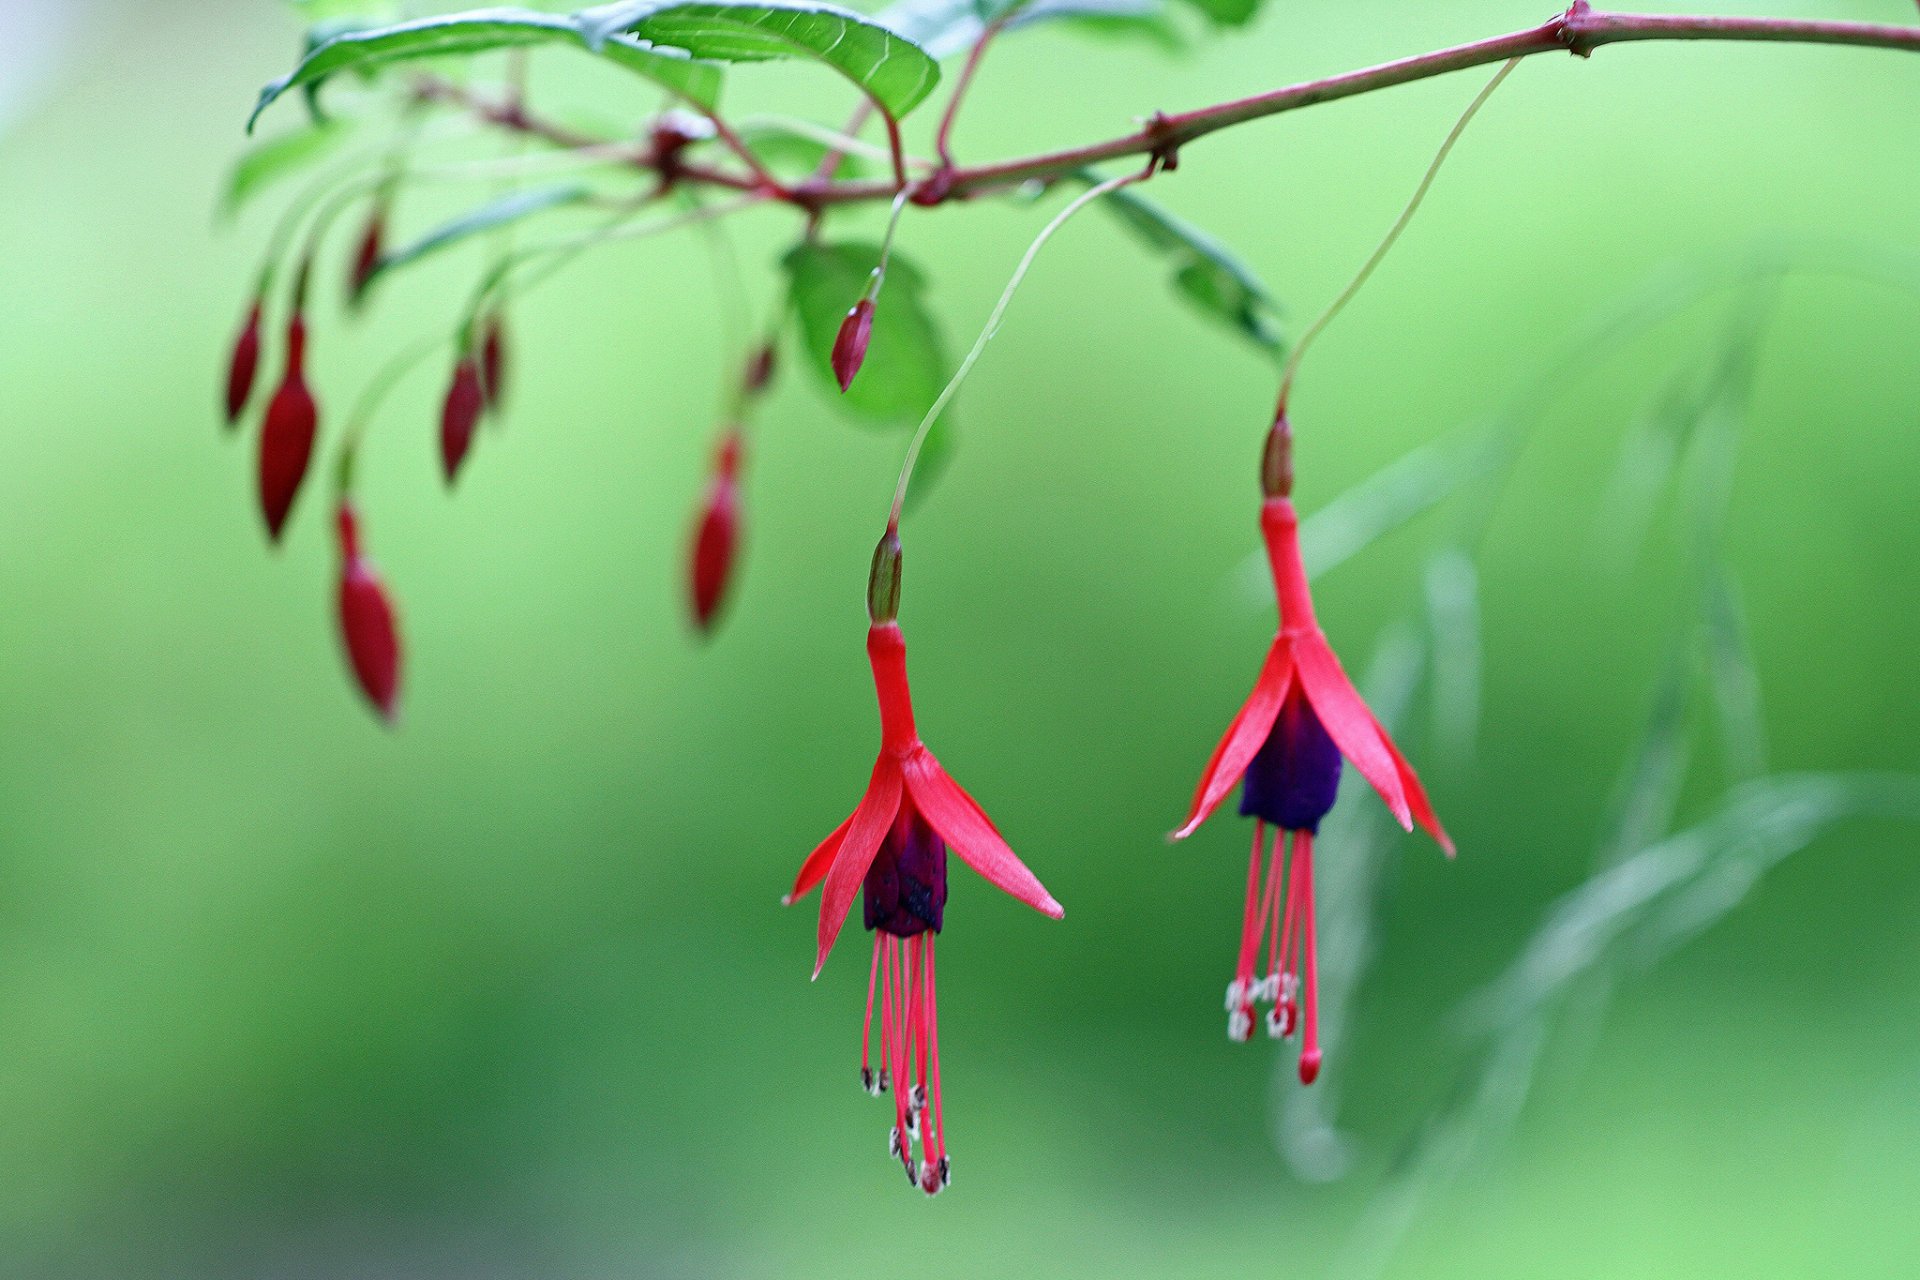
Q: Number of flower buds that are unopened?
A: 9